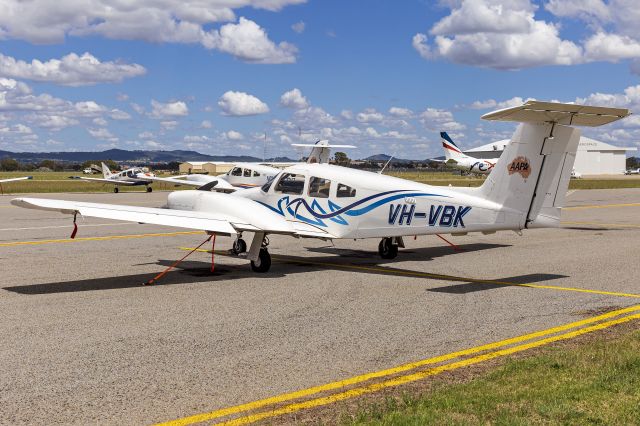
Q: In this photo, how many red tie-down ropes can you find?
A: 3